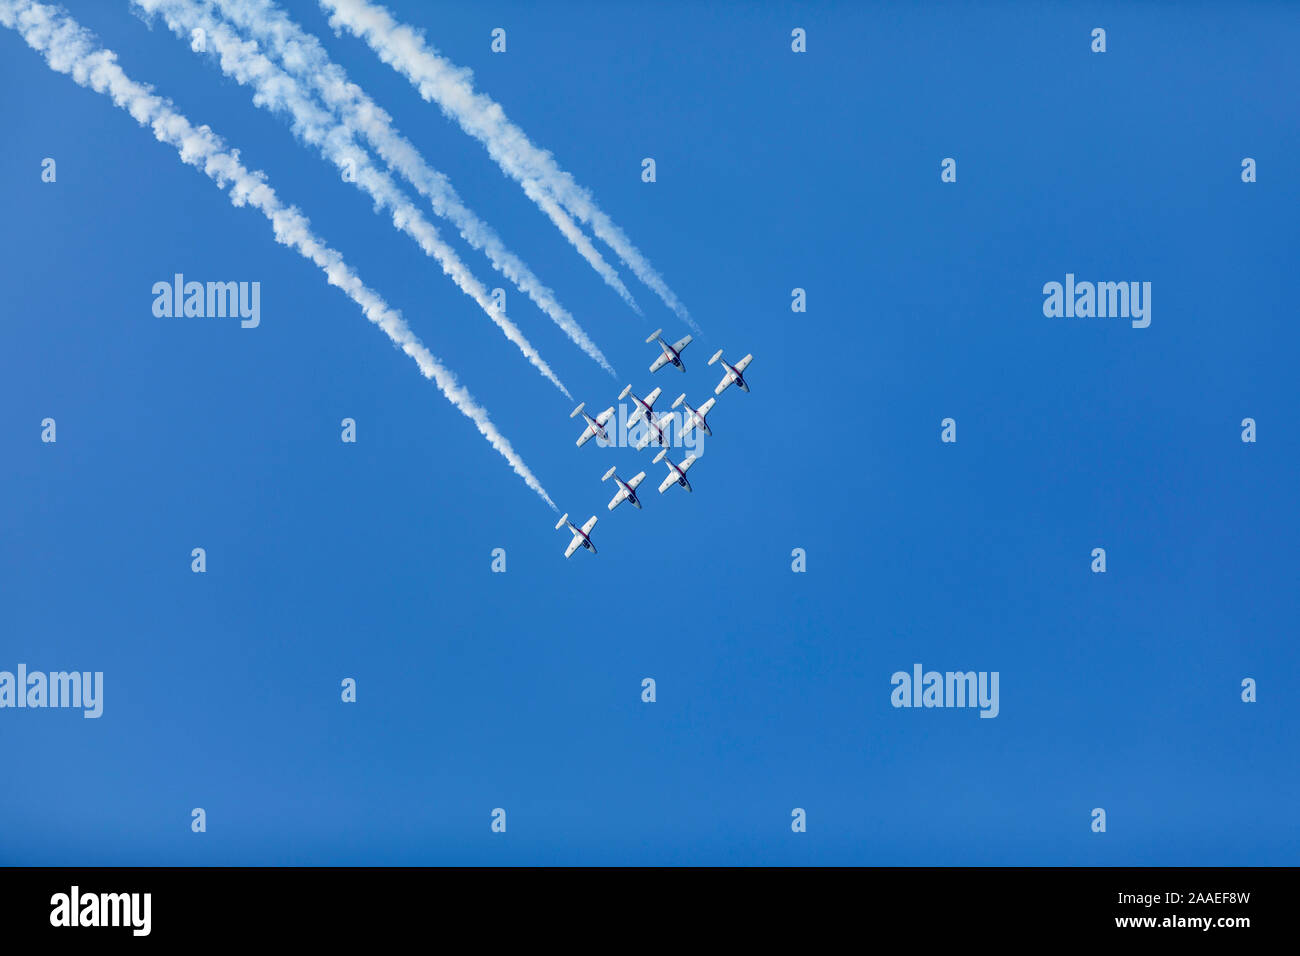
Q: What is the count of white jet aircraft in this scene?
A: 9